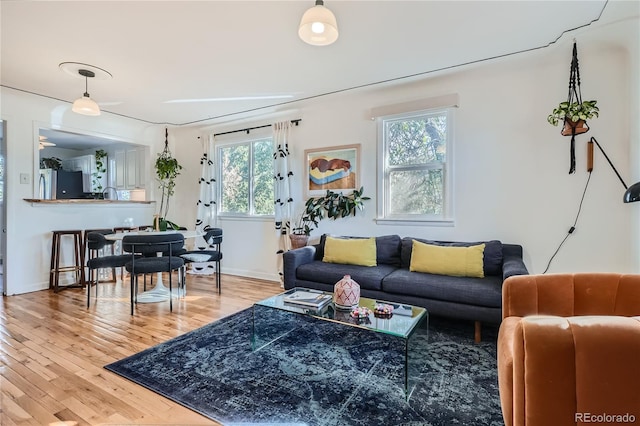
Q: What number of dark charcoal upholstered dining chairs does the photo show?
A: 4